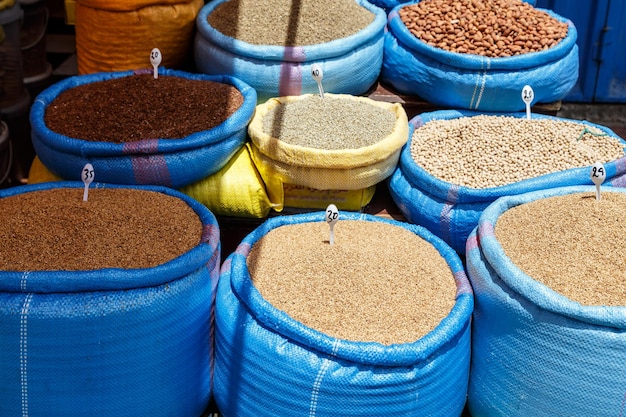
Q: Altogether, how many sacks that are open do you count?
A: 8